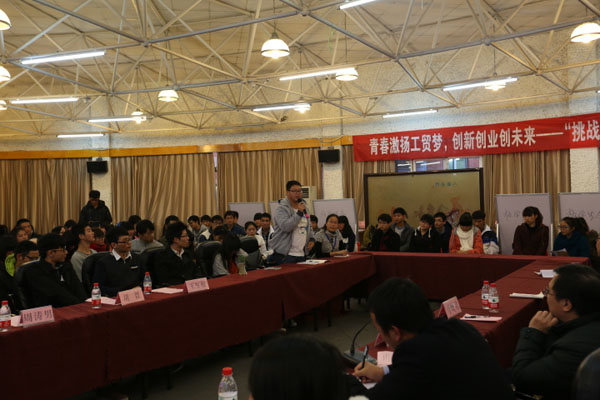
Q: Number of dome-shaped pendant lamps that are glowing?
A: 10